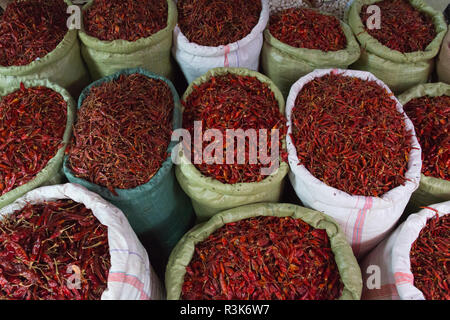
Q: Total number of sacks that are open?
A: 13